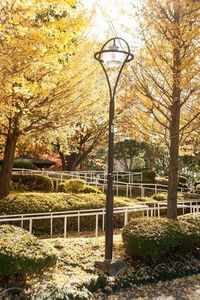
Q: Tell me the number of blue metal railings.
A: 0